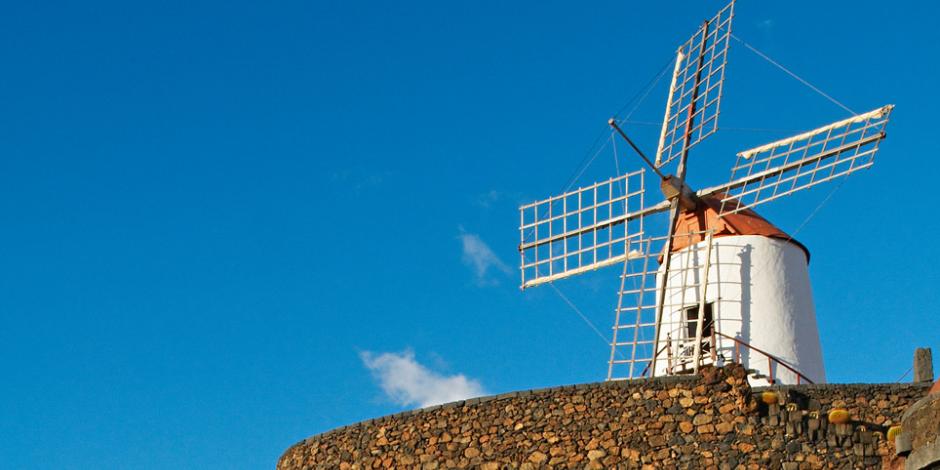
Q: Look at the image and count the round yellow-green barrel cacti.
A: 3